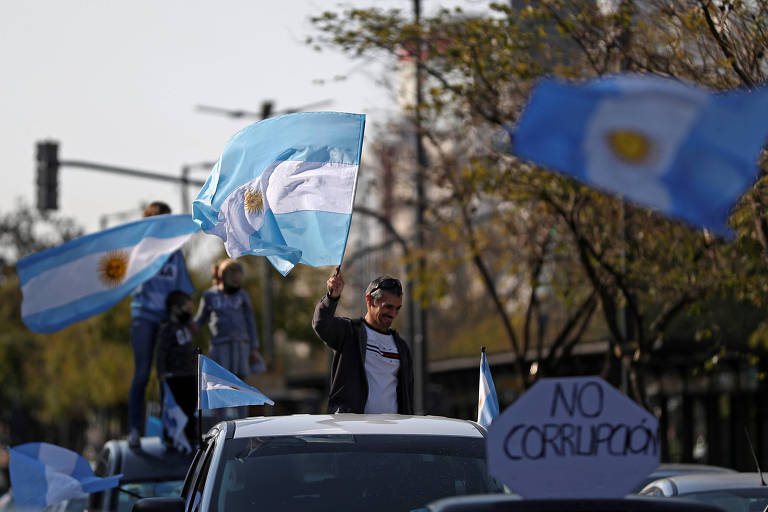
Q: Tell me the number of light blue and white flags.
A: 7